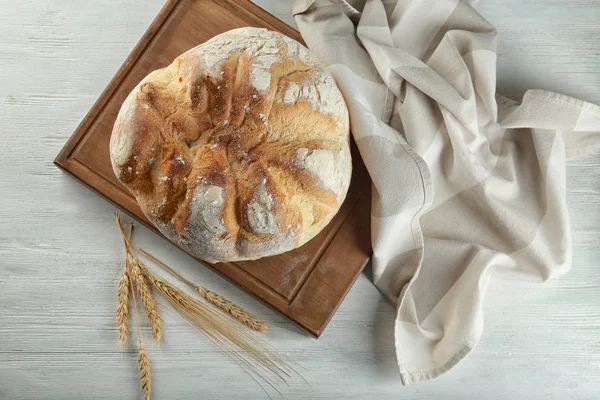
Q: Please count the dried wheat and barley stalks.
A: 5